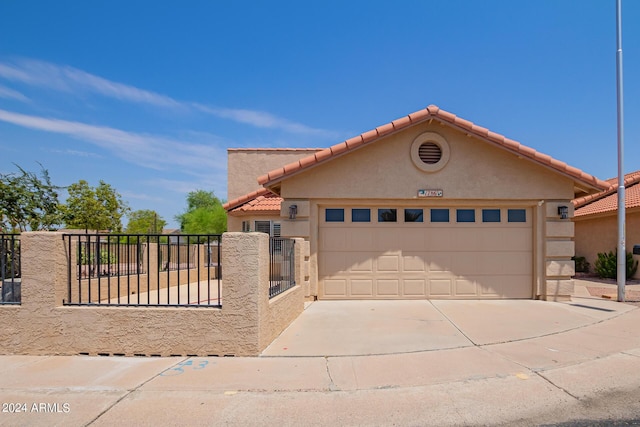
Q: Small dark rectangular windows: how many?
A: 8